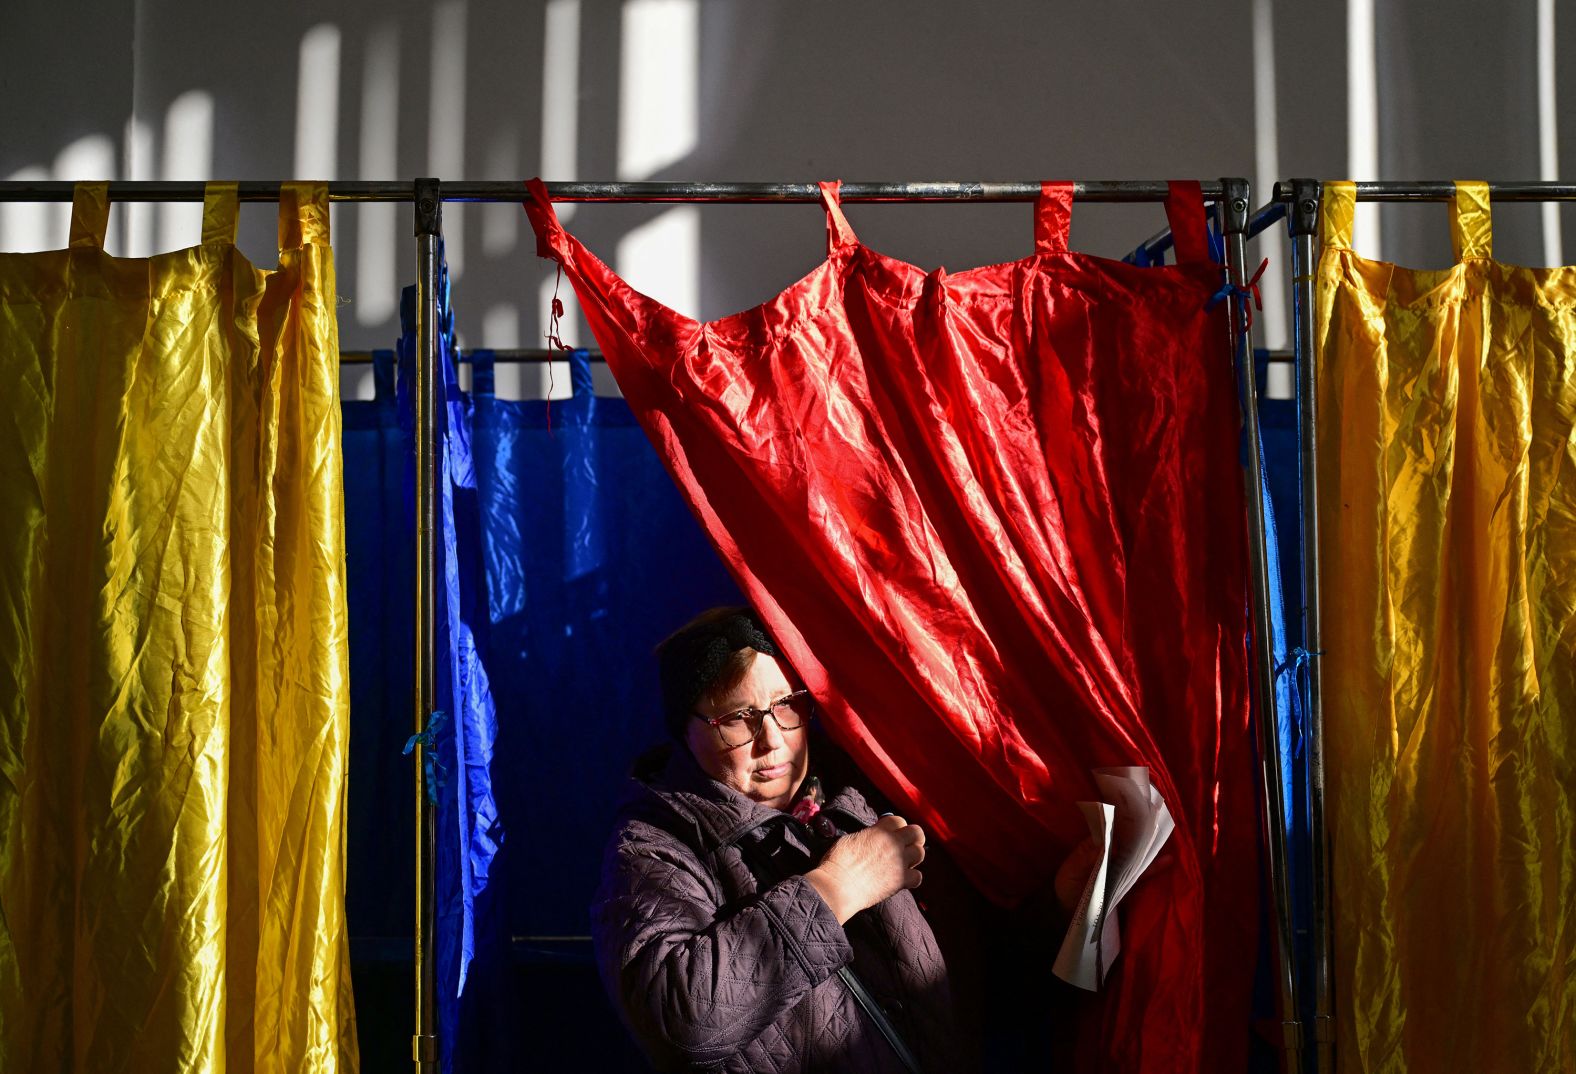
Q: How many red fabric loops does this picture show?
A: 4